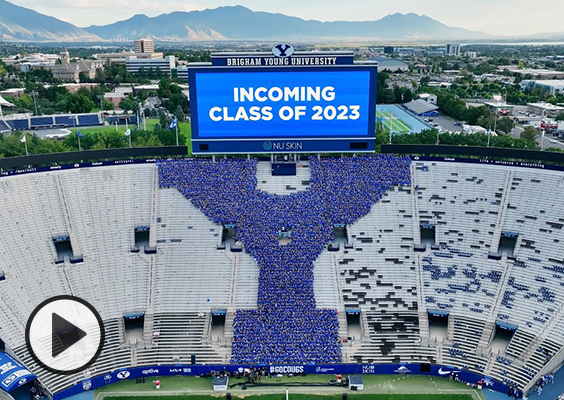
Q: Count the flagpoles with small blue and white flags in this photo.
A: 4